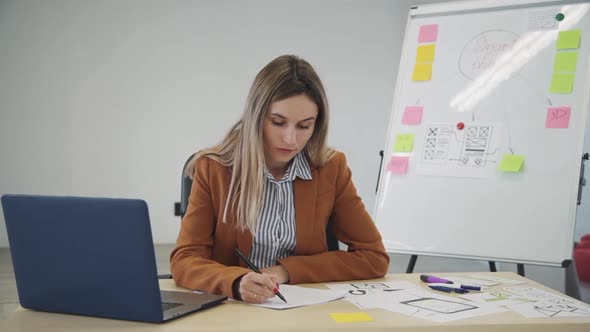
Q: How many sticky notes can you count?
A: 12